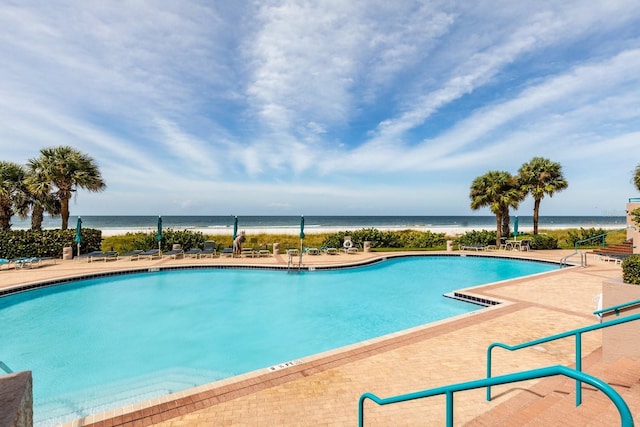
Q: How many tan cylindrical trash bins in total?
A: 5